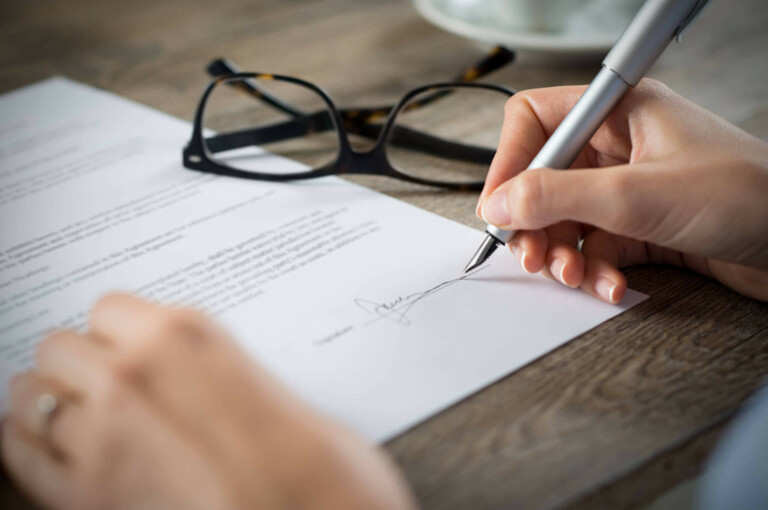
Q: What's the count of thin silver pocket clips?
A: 1